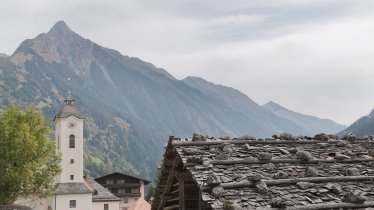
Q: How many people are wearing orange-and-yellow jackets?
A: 0